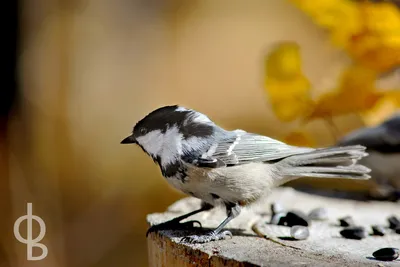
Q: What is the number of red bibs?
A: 0